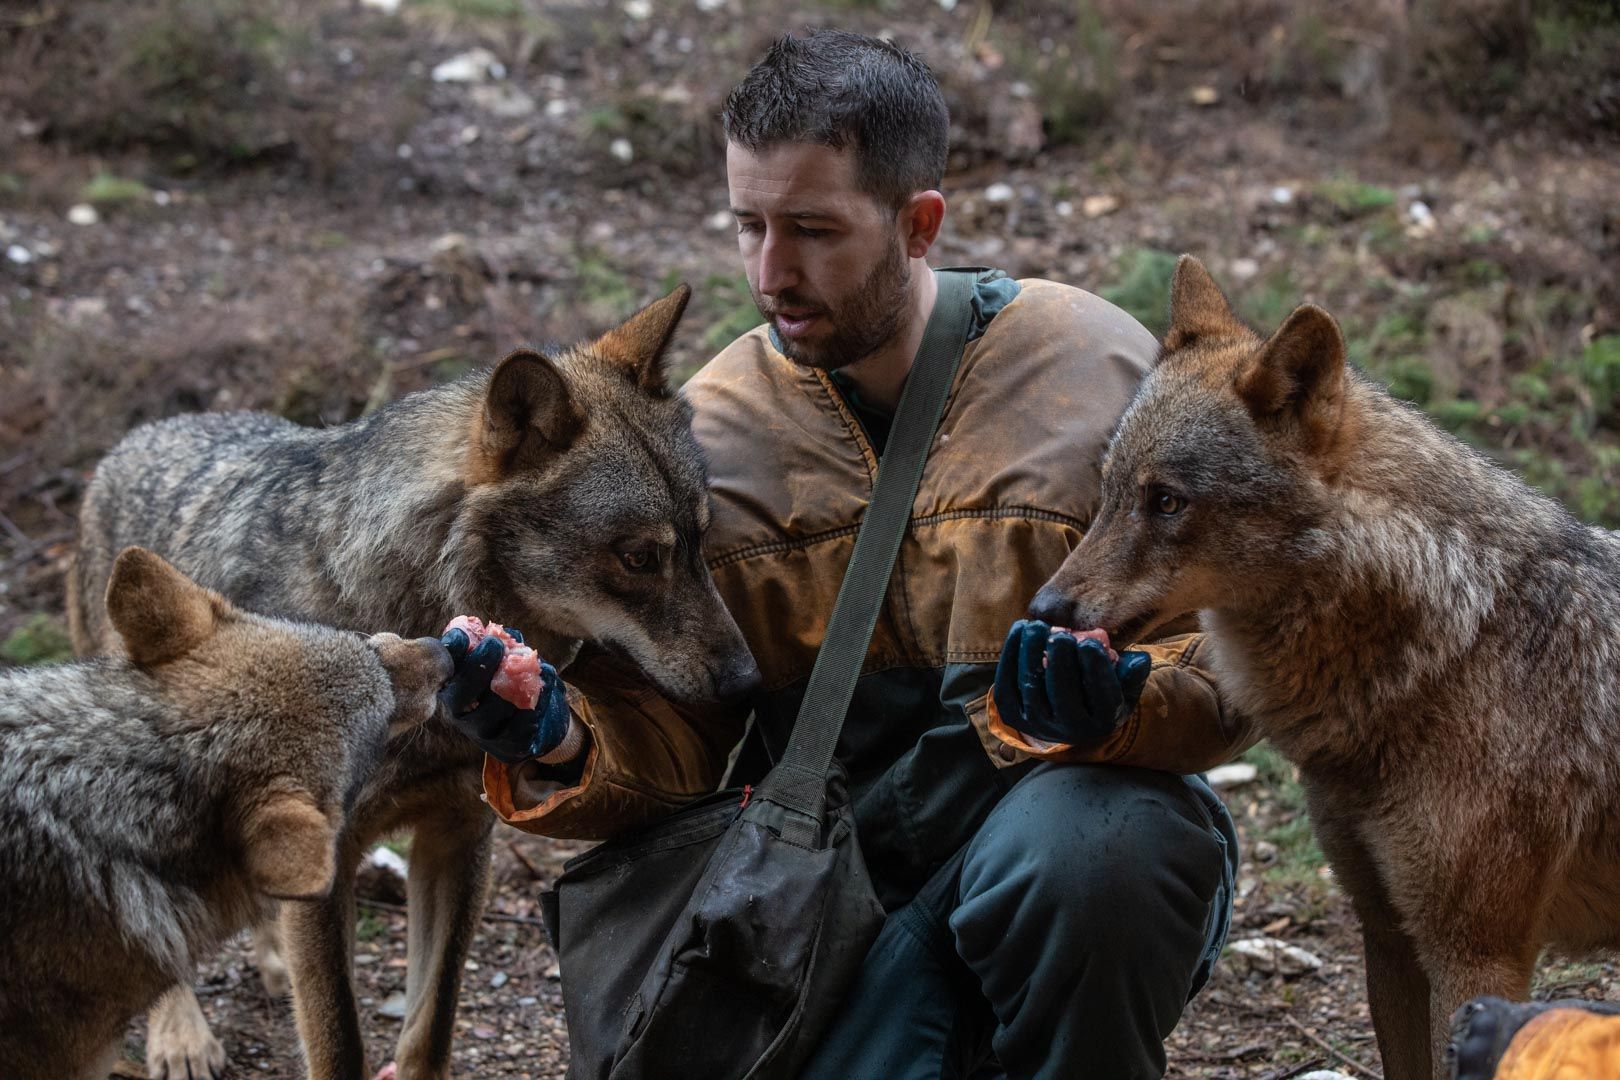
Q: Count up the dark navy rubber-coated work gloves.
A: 2